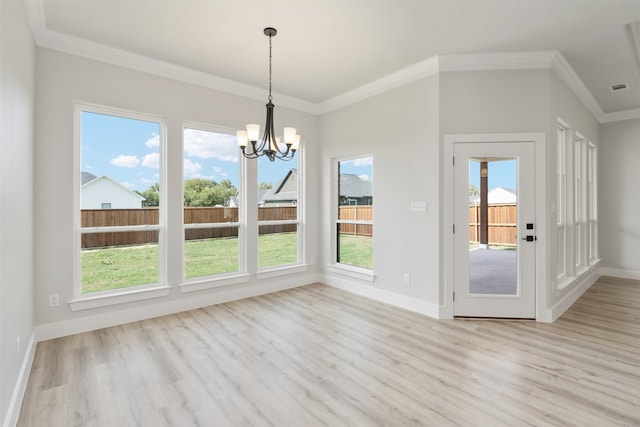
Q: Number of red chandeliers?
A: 0